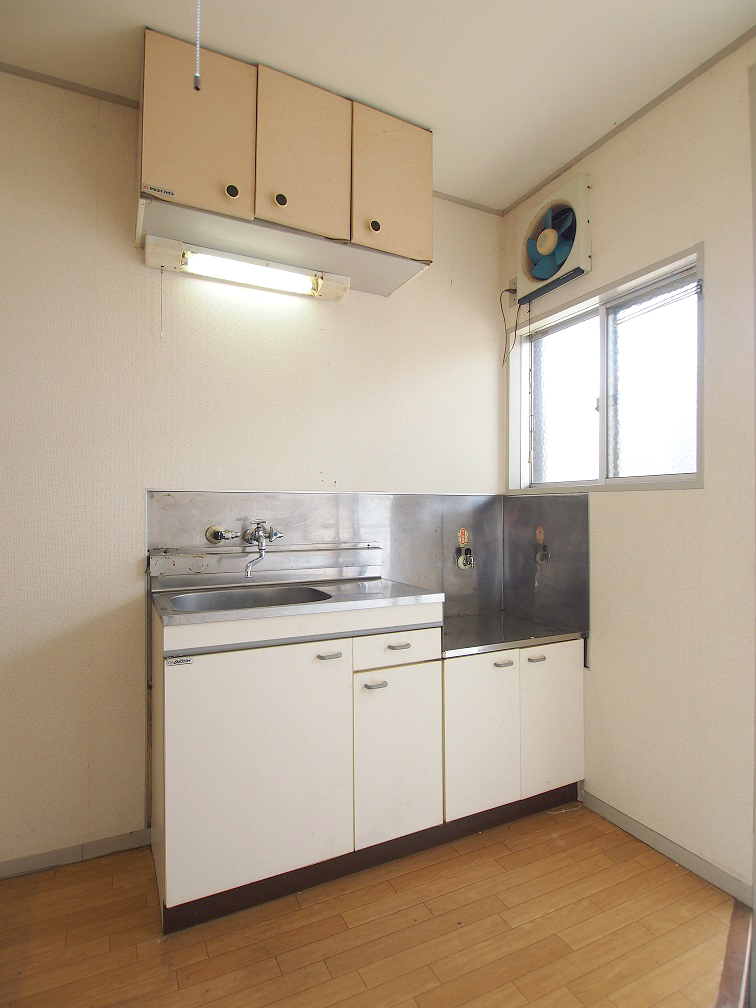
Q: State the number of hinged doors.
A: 7